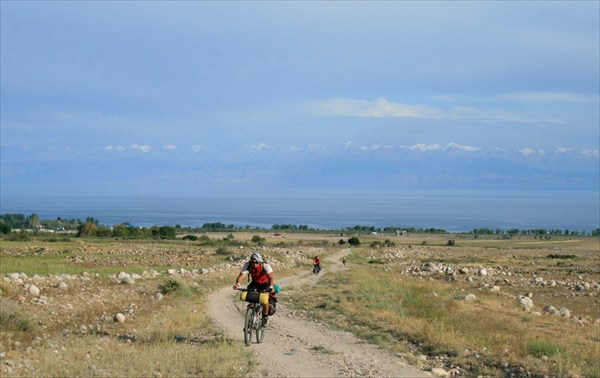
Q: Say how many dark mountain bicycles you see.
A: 2